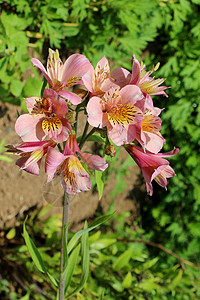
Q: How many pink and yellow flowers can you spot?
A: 9